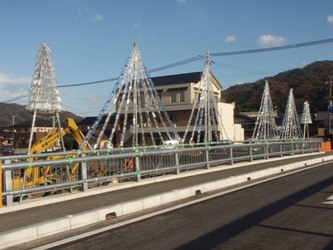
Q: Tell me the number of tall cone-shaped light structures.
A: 6